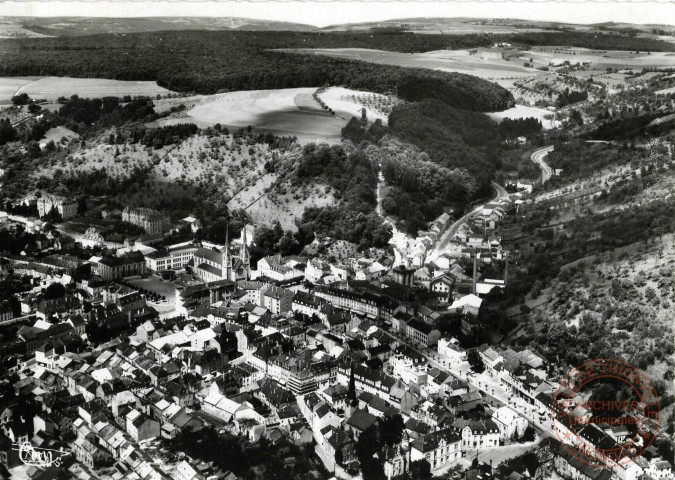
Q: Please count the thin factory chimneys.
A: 2